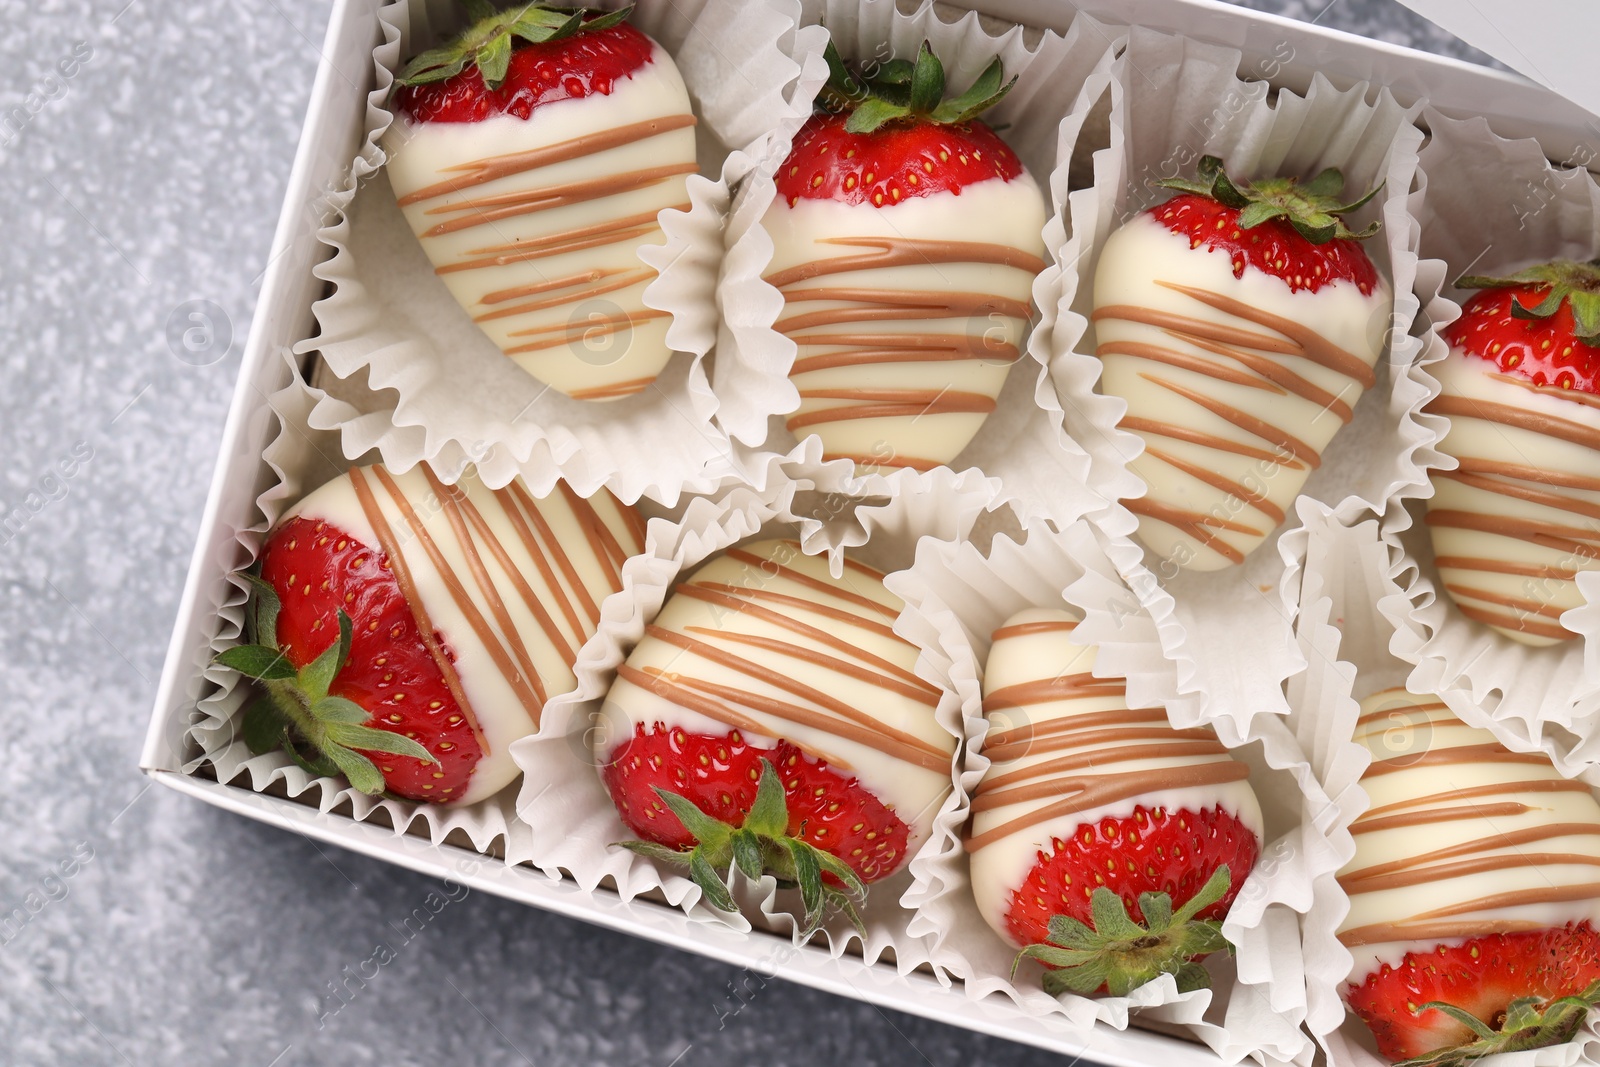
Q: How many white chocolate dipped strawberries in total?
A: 8